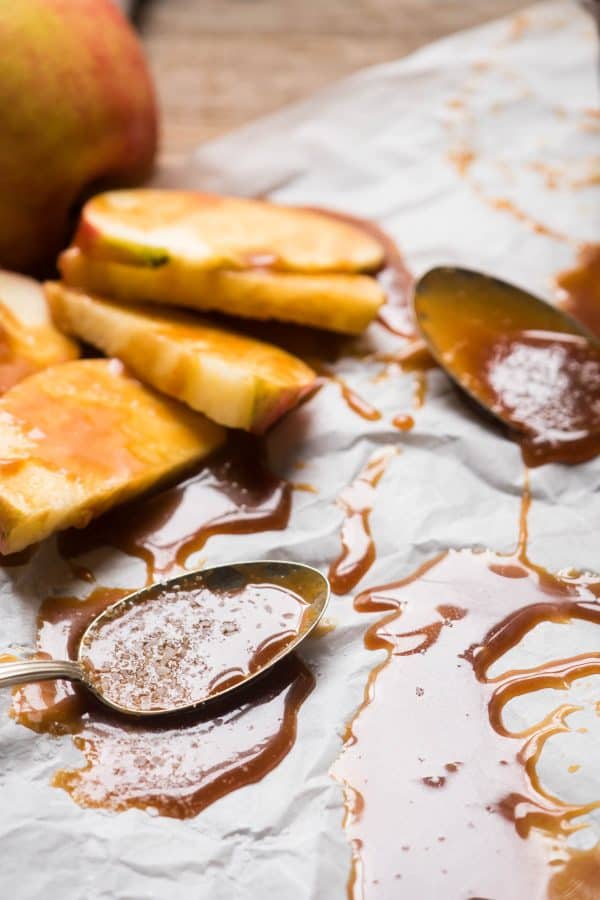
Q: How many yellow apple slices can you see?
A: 5